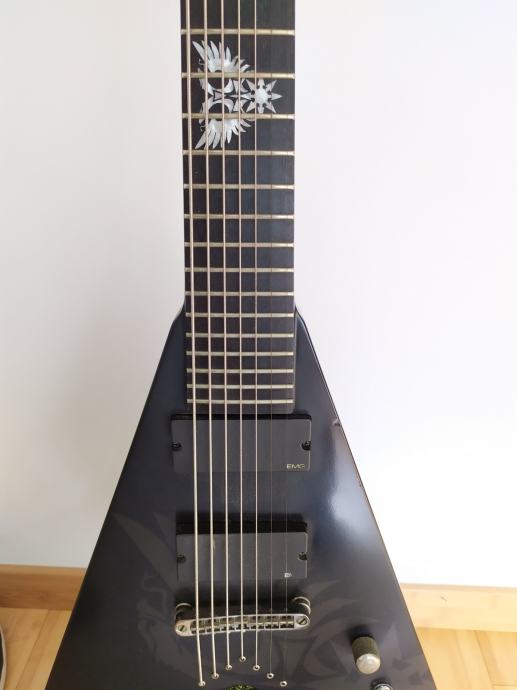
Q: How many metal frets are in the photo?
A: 15